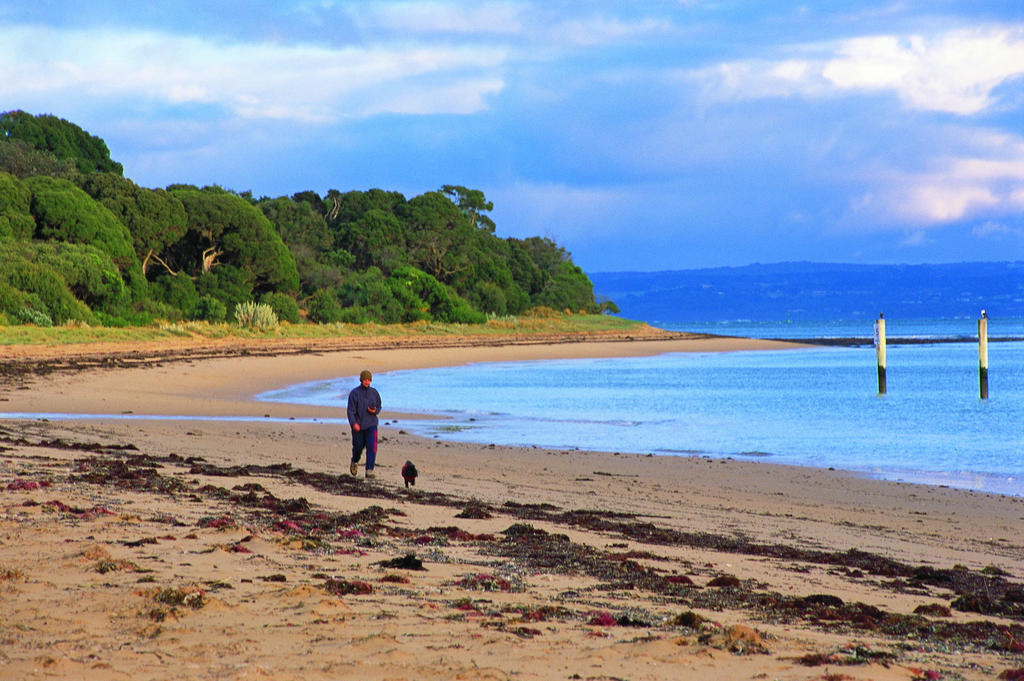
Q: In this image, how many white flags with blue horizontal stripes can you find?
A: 0